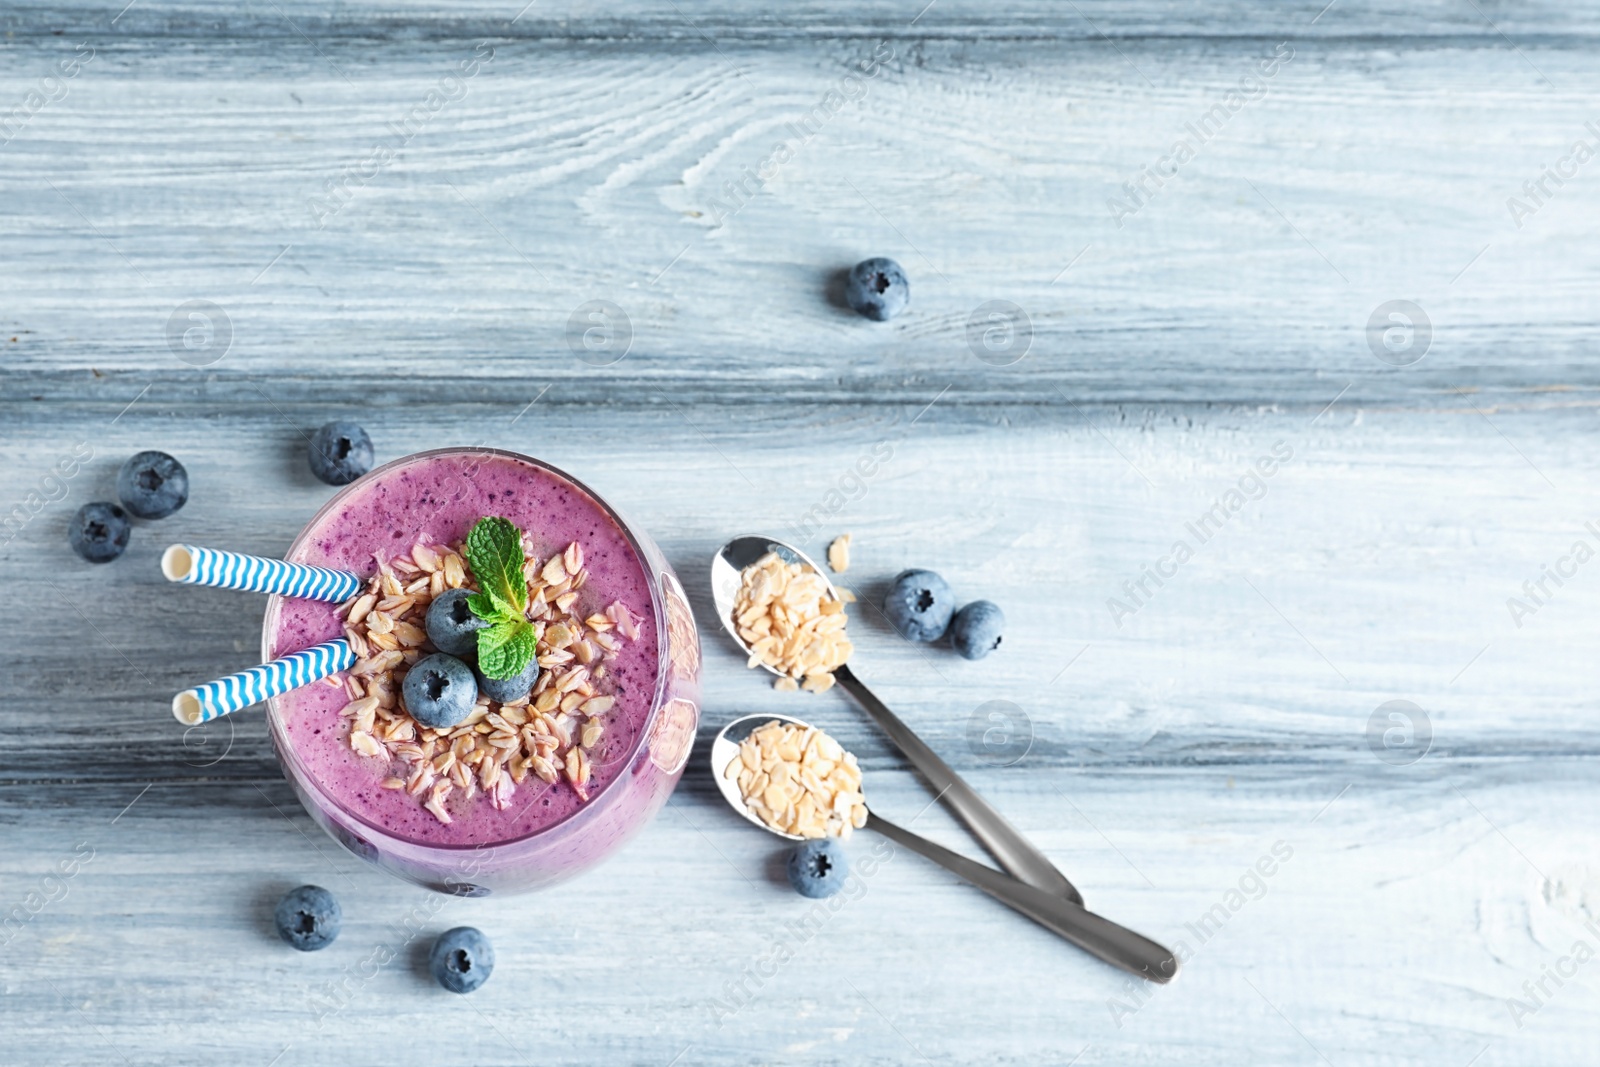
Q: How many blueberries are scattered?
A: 9